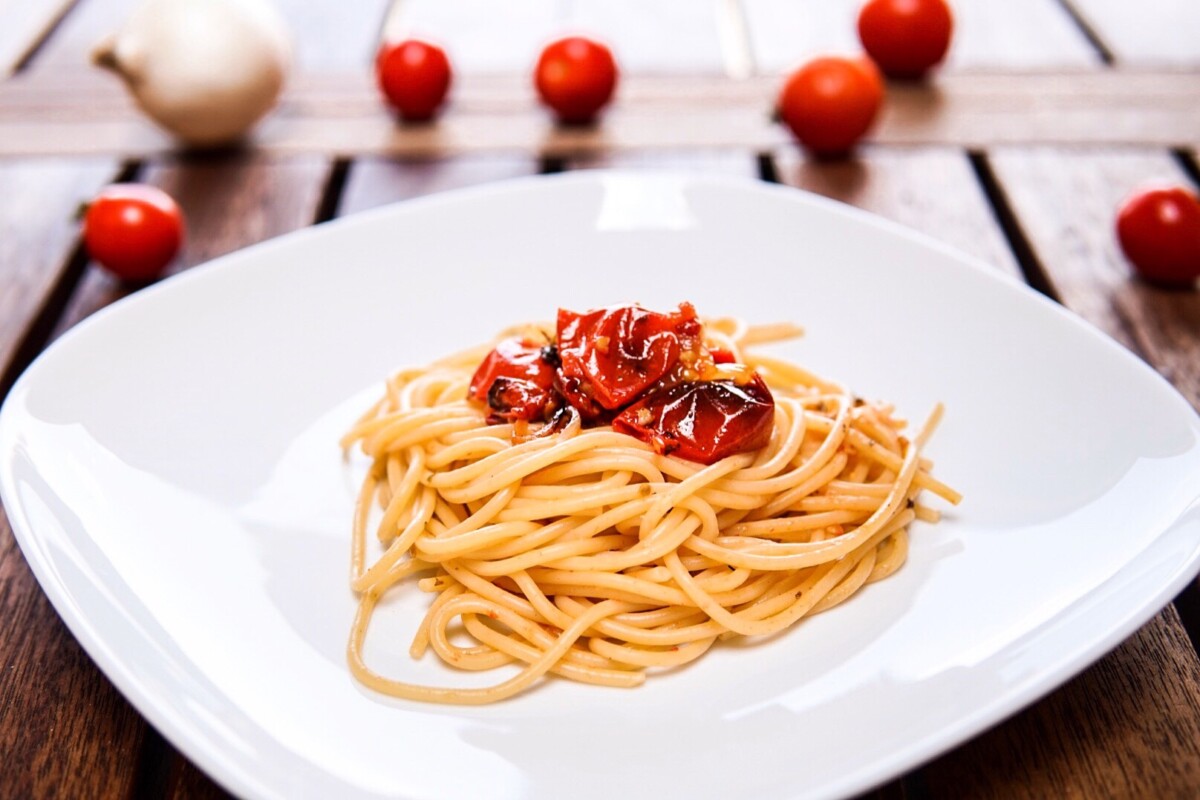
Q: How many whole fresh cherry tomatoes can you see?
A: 6